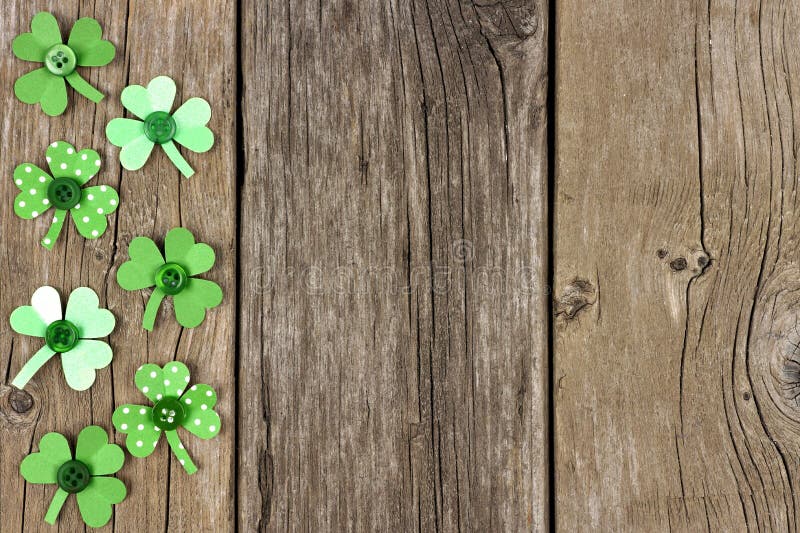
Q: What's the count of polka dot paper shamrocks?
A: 2